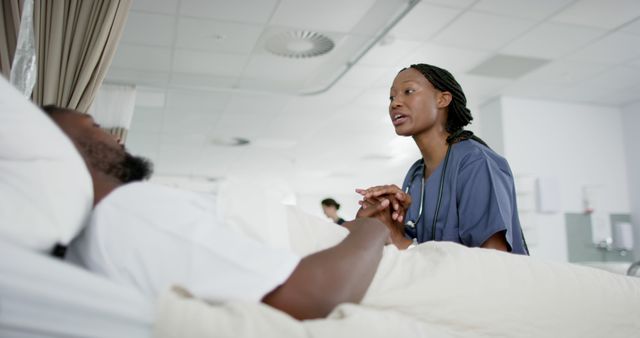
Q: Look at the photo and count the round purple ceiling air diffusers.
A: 0